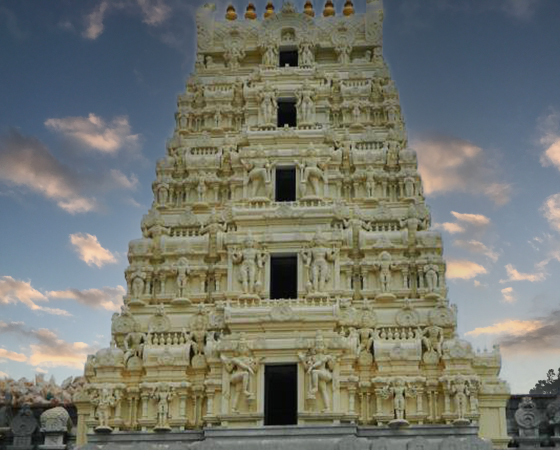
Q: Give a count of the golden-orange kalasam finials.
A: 6